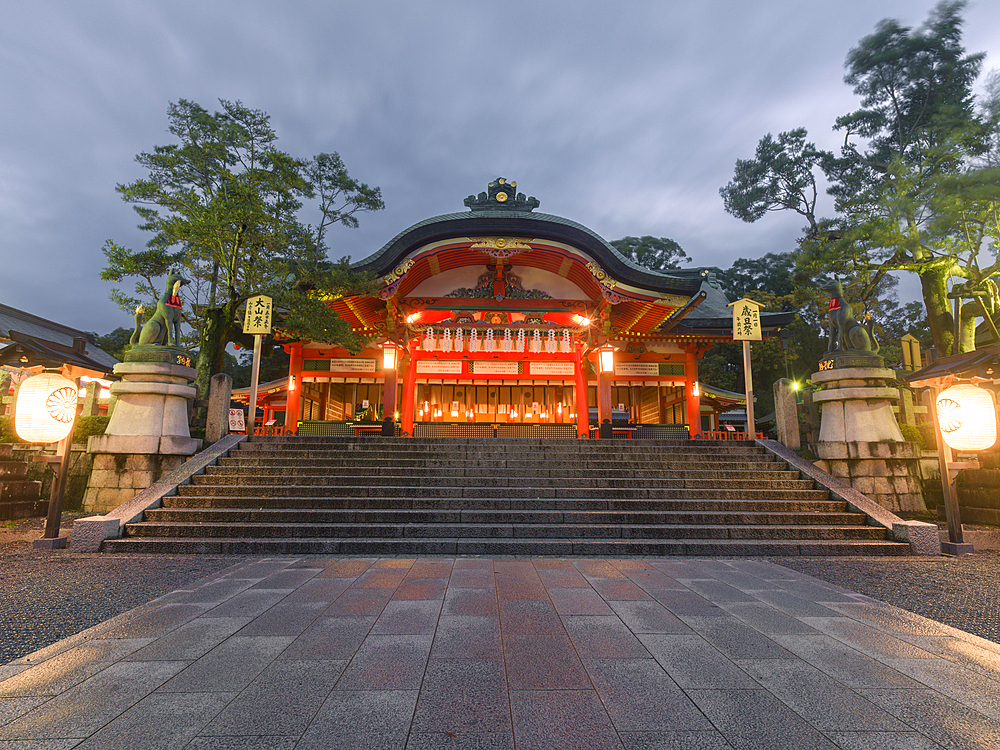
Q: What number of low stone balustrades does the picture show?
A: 2